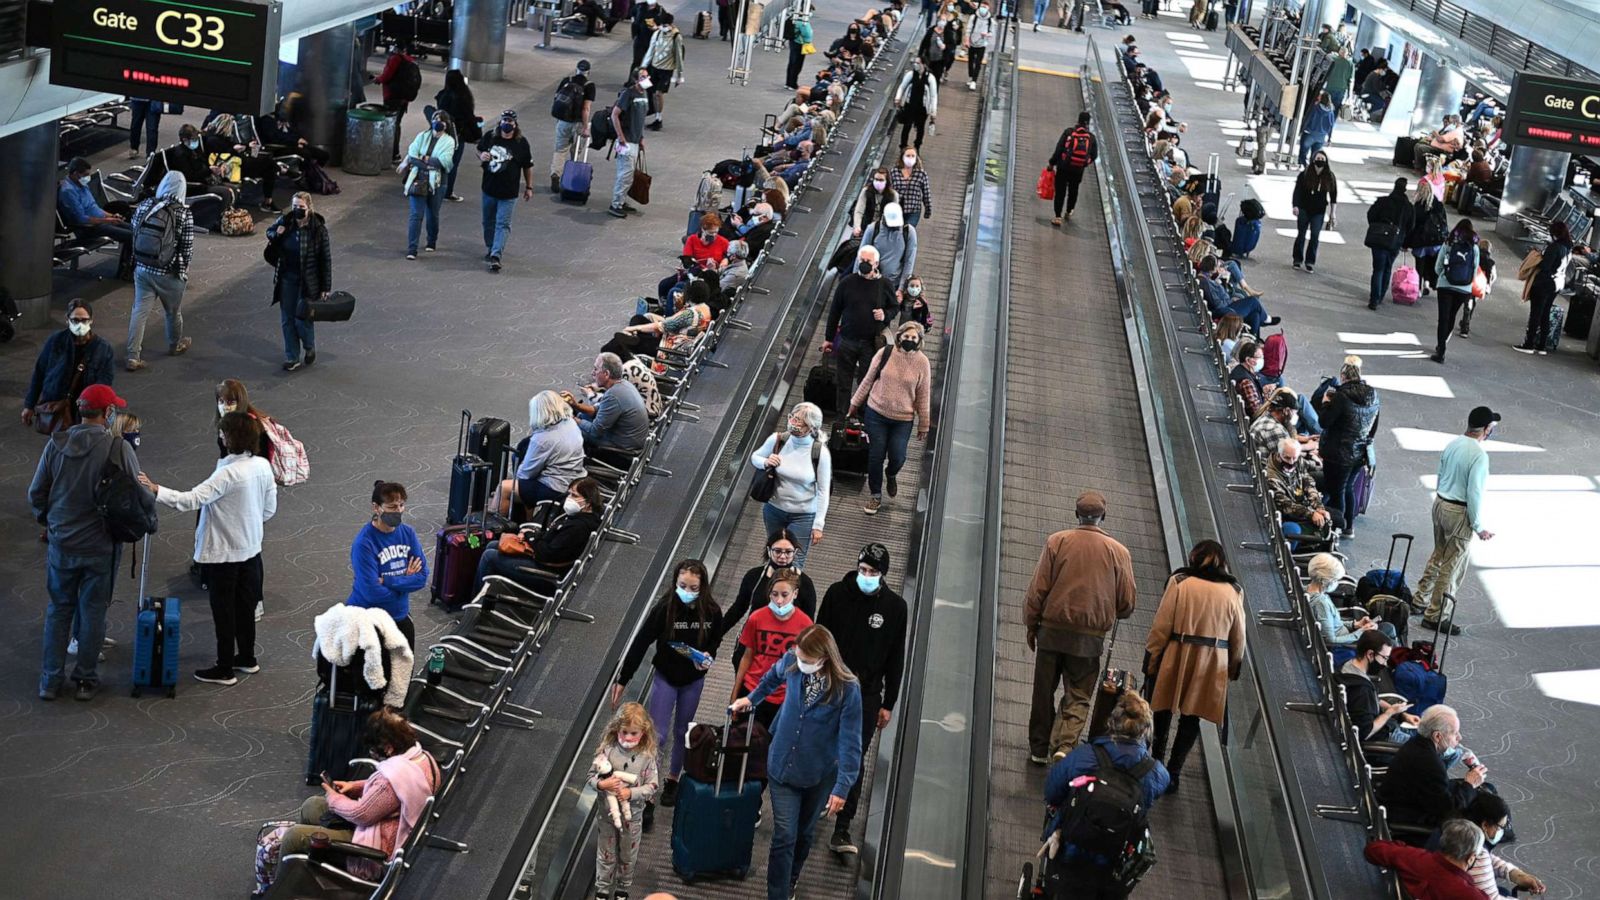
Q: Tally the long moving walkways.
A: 2